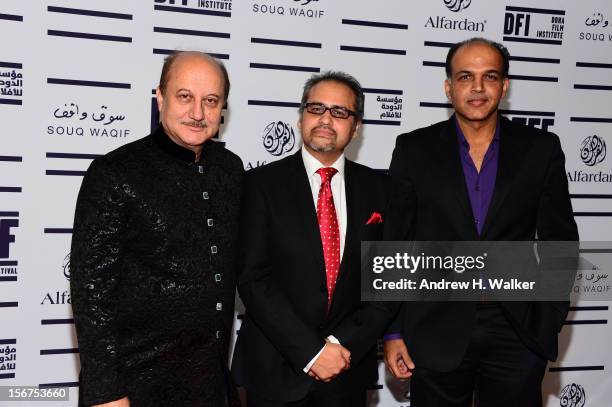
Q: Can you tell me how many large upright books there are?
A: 0